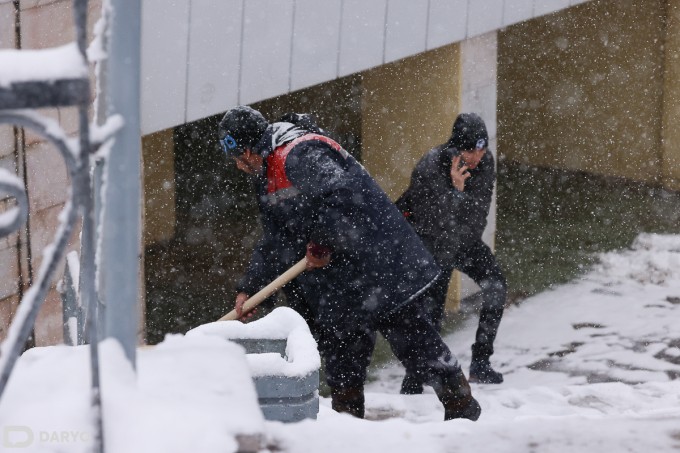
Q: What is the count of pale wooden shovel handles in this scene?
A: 1